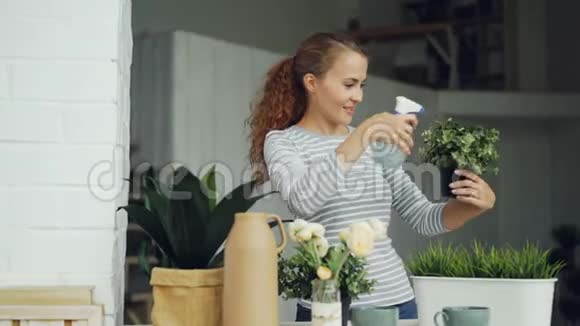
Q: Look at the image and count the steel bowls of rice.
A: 0